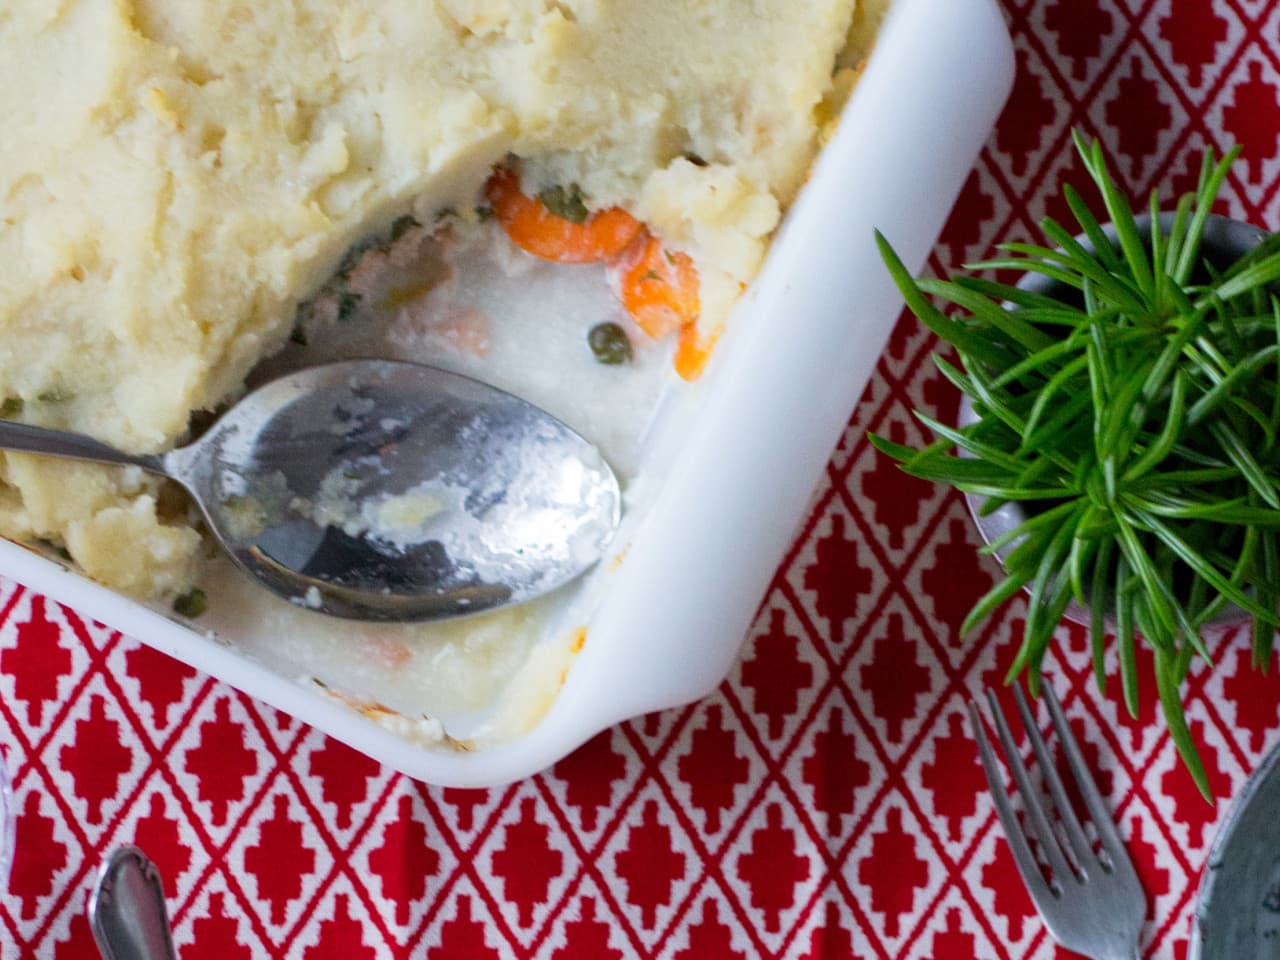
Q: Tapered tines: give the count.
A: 4